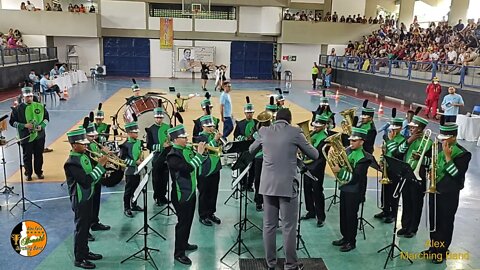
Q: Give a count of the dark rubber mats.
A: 1